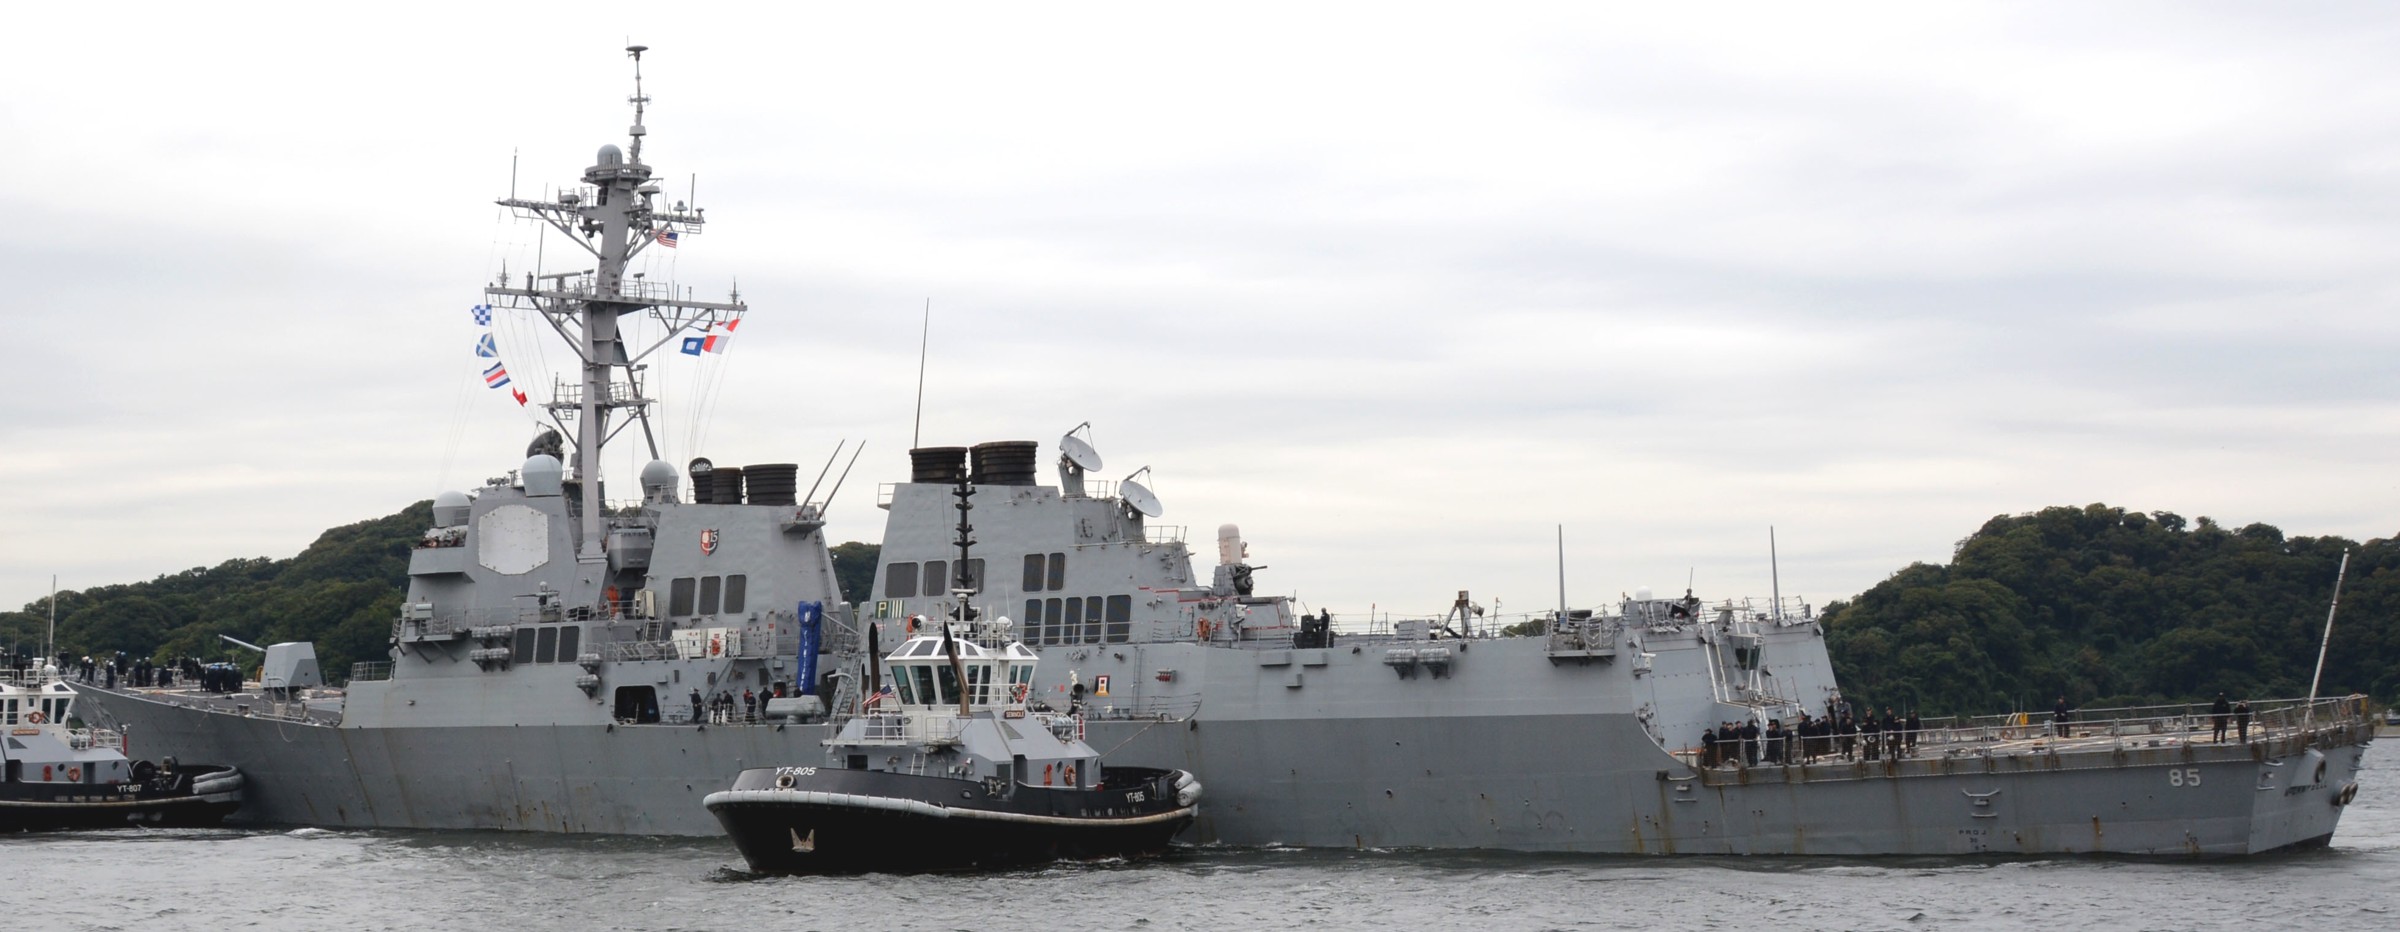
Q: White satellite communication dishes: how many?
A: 2